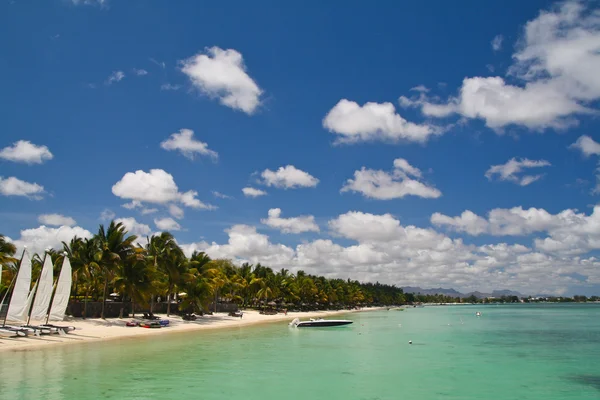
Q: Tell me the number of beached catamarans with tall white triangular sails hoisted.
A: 3